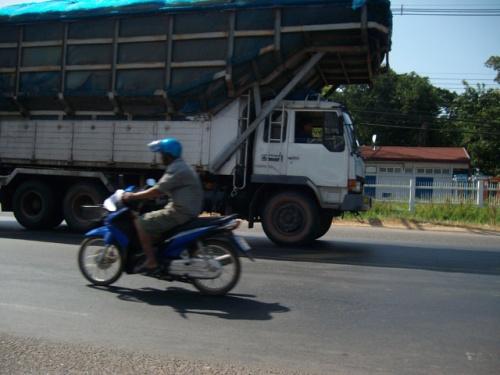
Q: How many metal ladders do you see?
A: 2